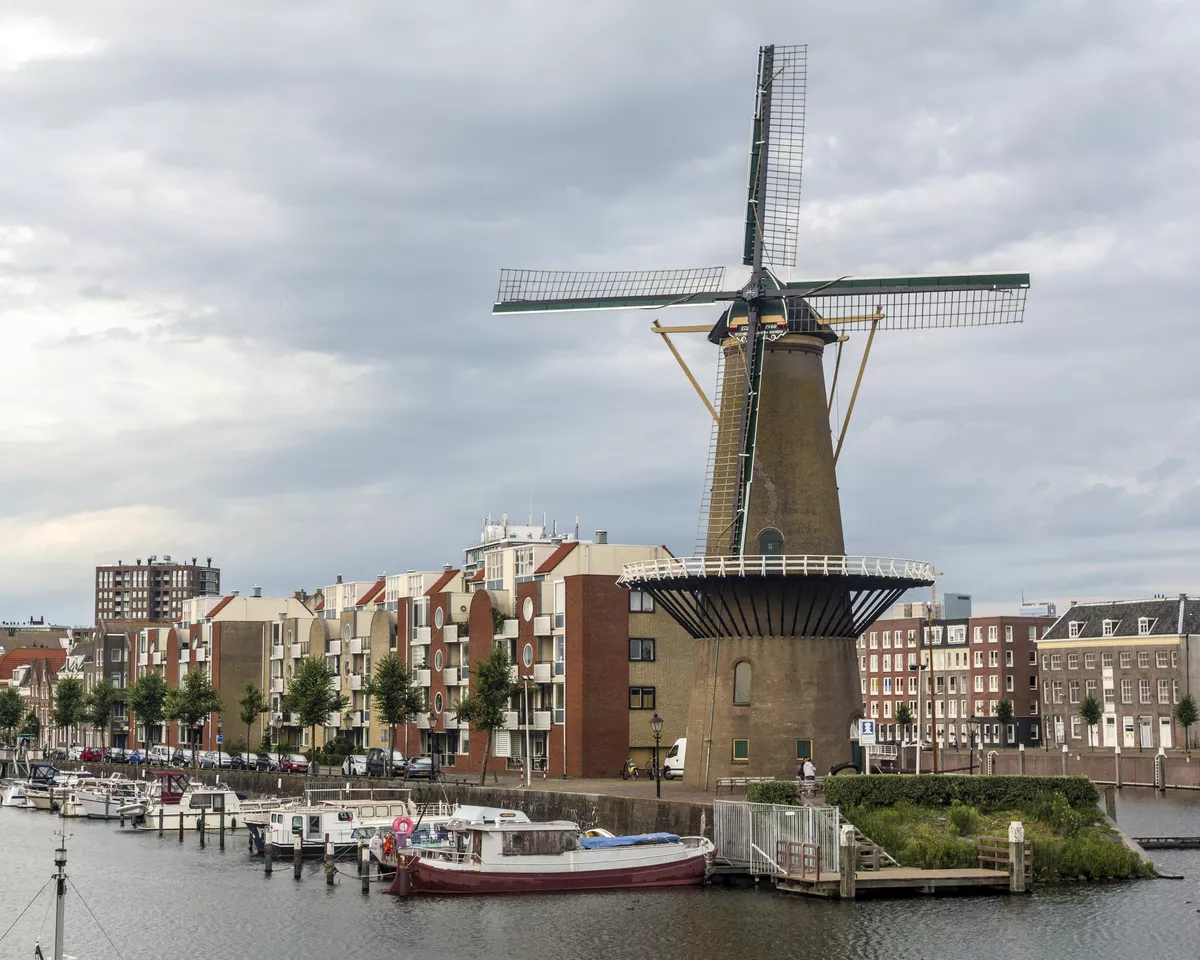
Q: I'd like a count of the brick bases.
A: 1